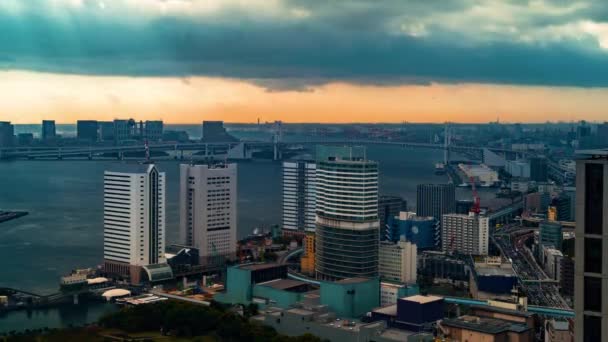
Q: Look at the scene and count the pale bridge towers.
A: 2